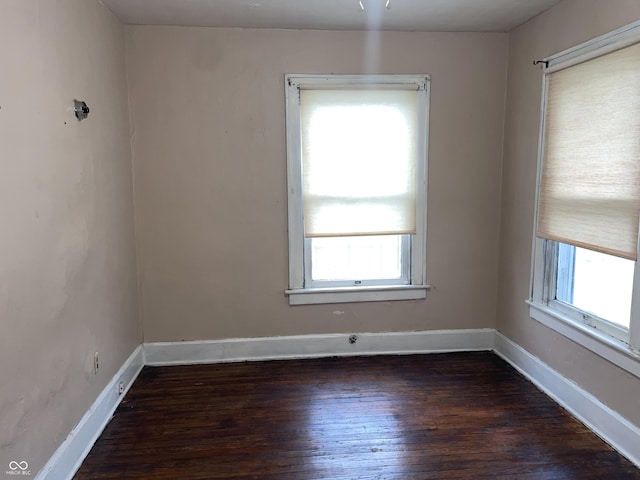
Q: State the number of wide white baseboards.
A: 3